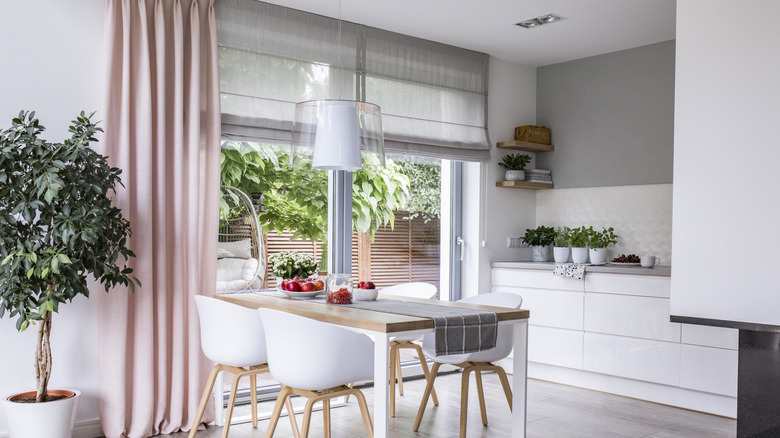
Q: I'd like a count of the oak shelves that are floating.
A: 2